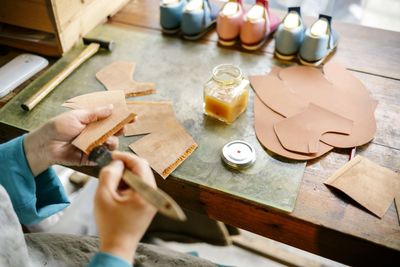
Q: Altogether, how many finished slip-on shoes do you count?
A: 6